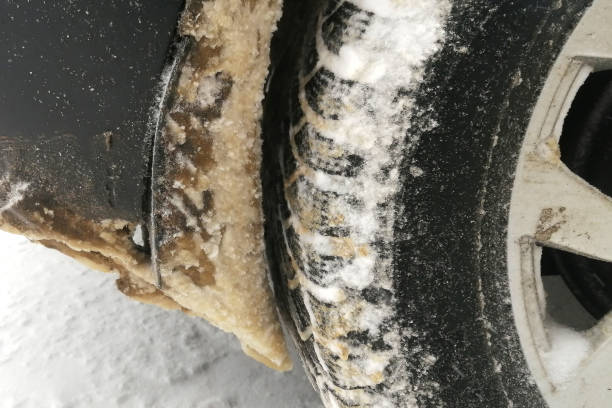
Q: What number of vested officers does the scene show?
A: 0